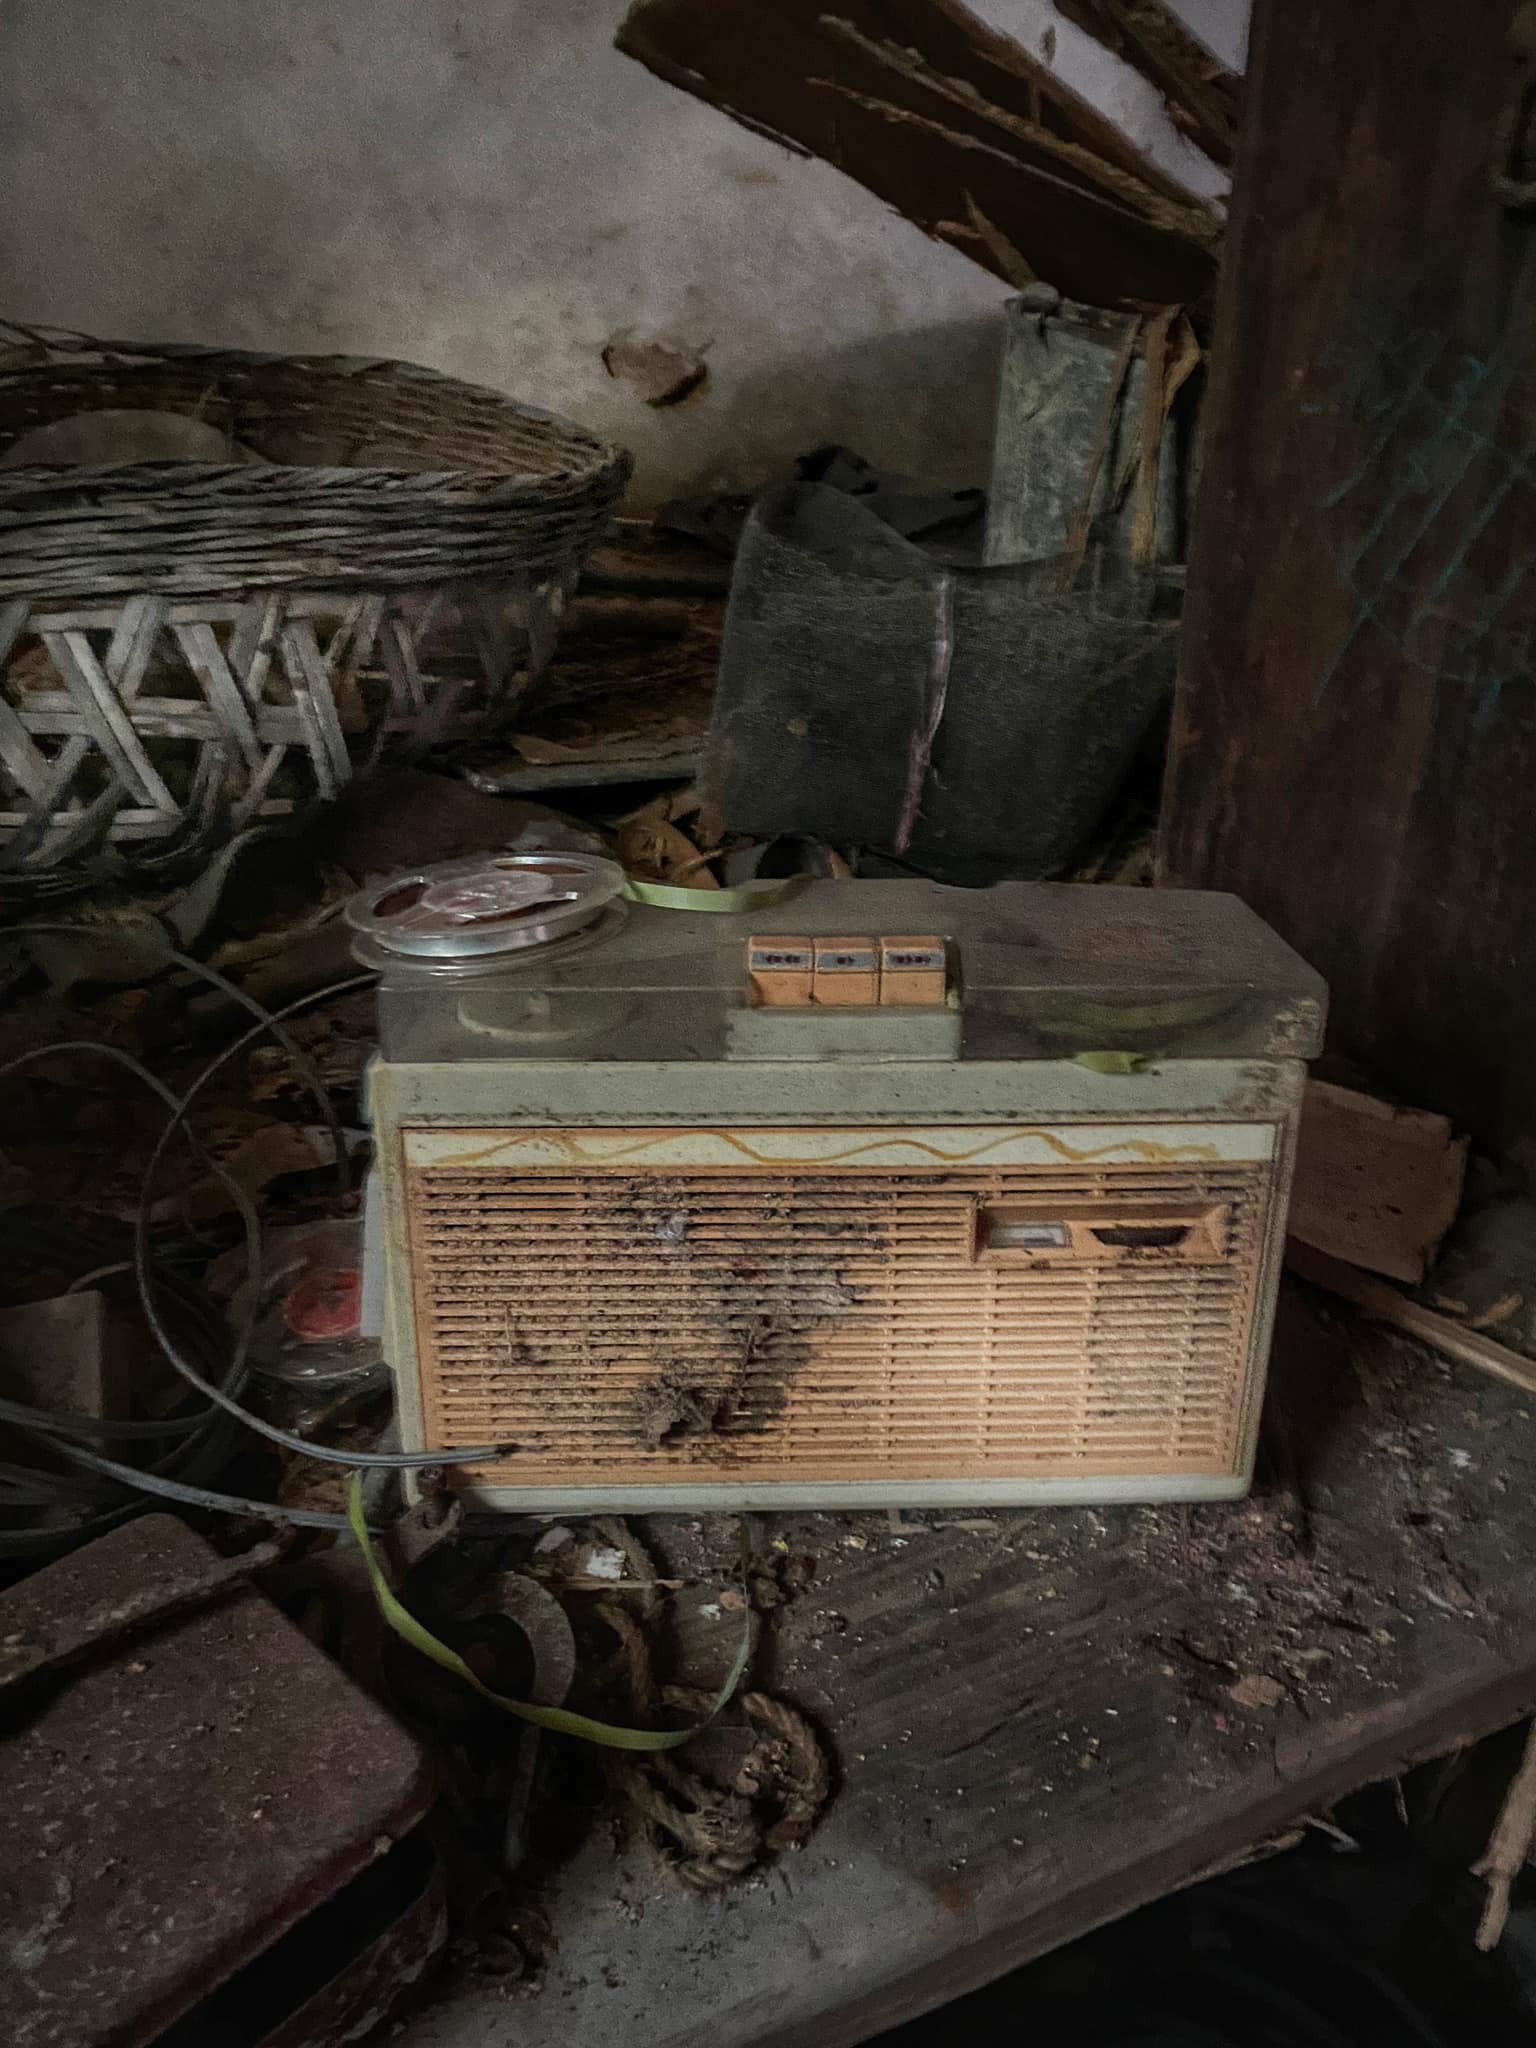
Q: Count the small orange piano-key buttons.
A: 3